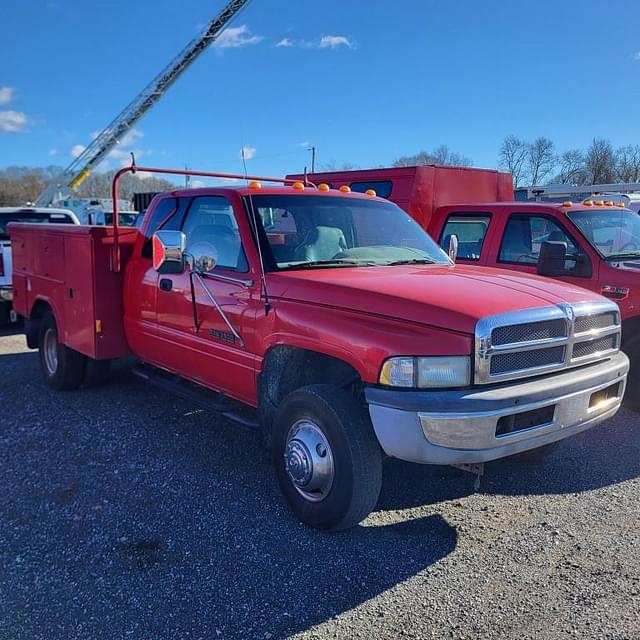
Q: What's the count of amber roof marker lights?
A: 10